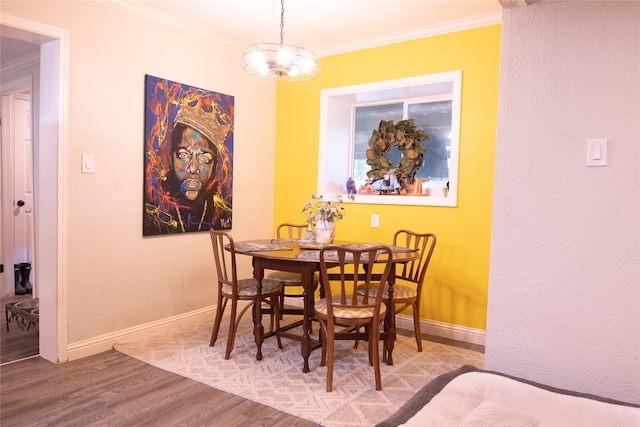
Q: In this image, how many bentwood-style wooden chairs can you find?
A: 4